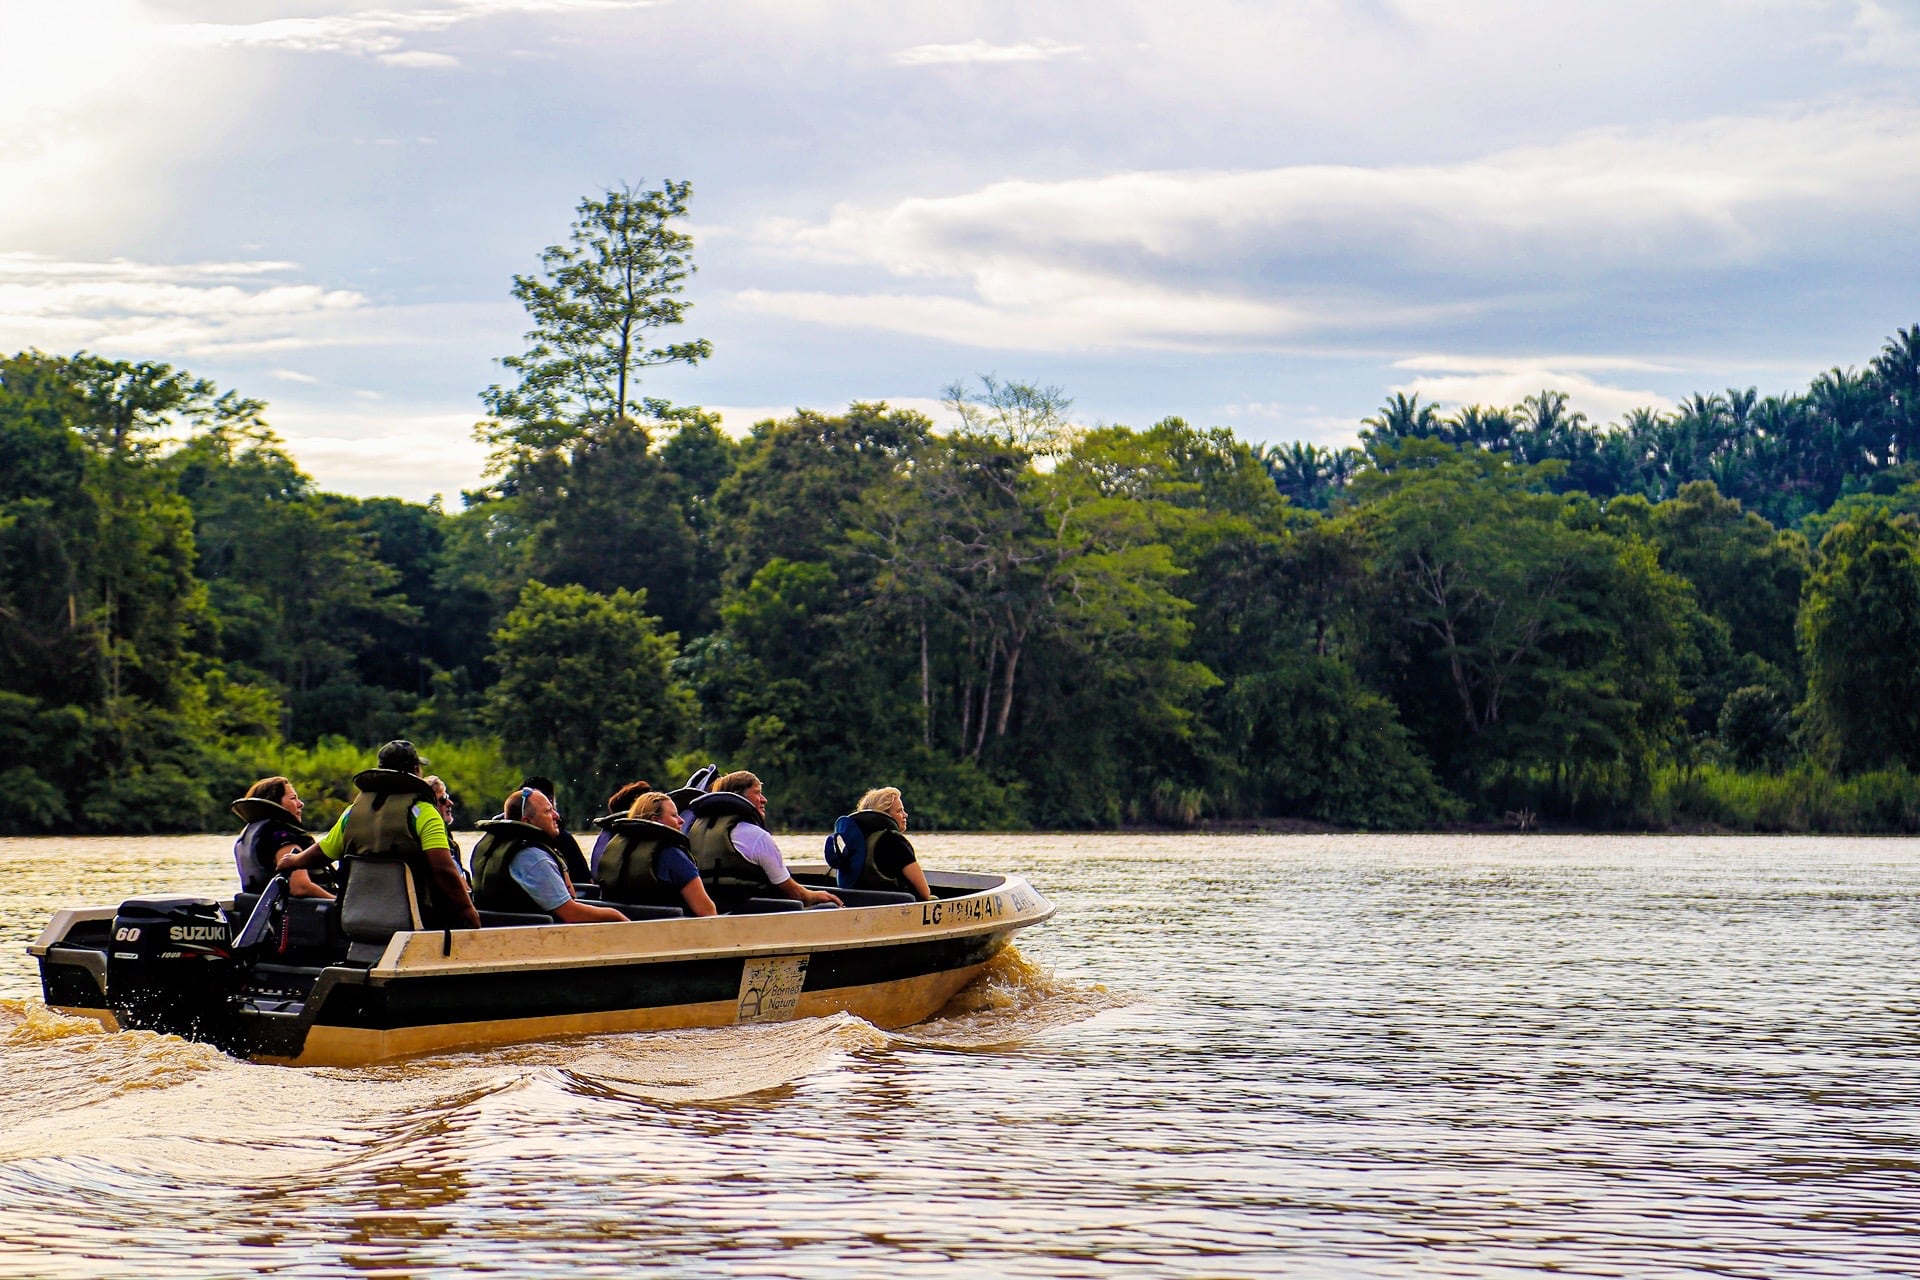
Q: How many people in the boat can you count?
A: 10